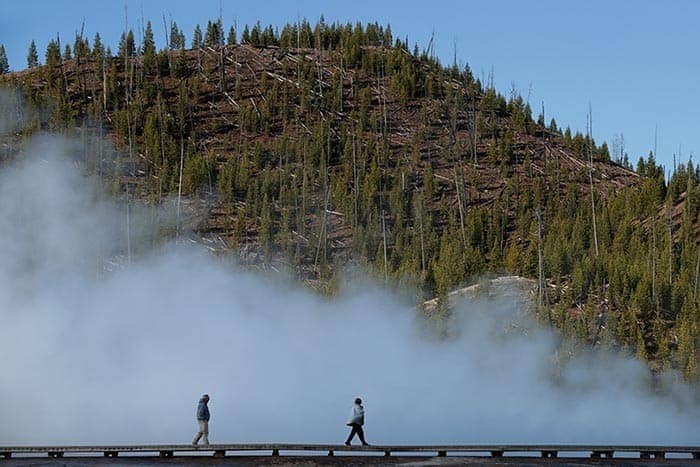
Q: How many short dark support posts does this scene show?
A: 14